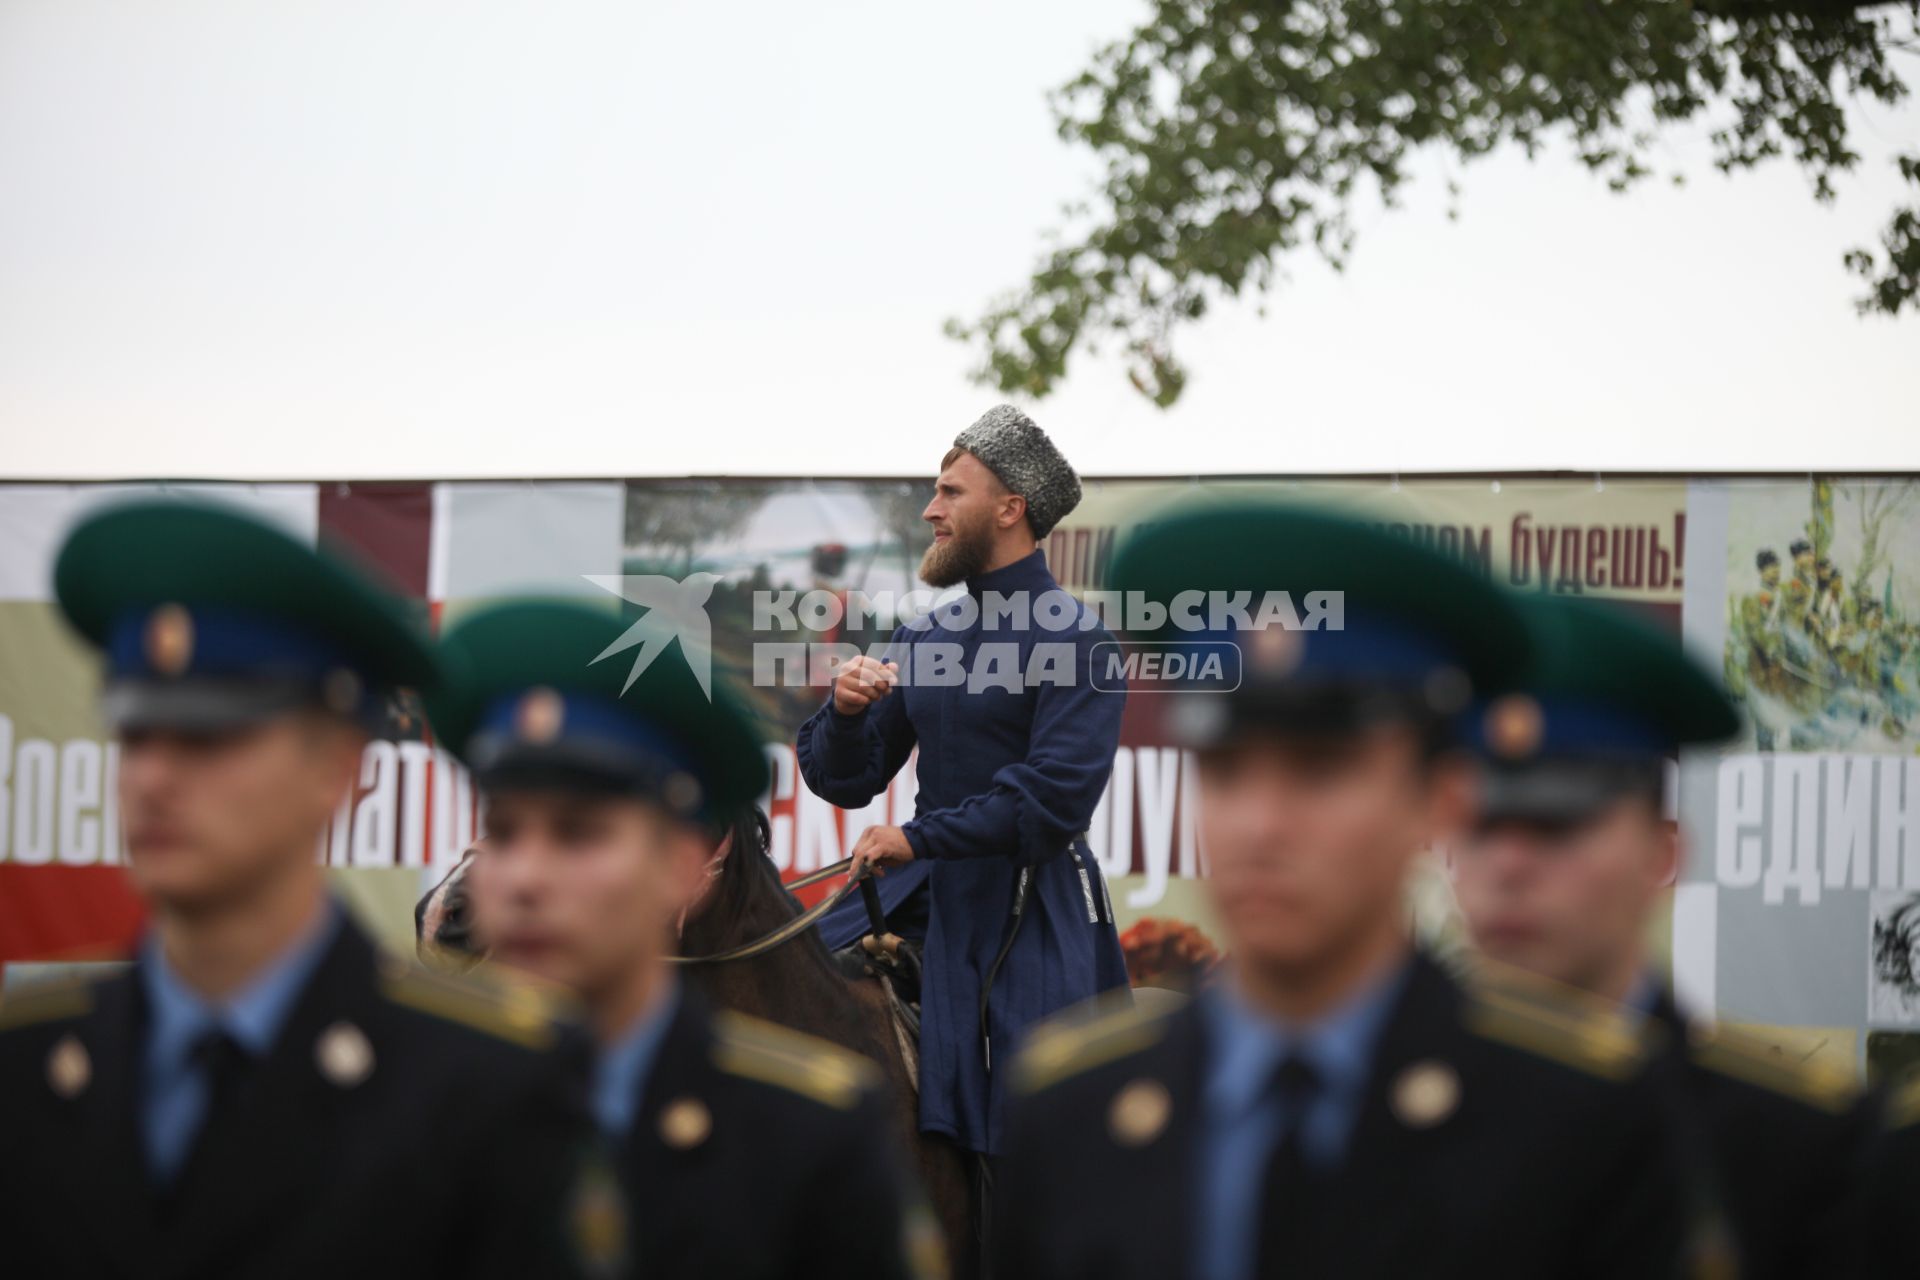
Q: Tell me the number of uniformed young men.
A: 4